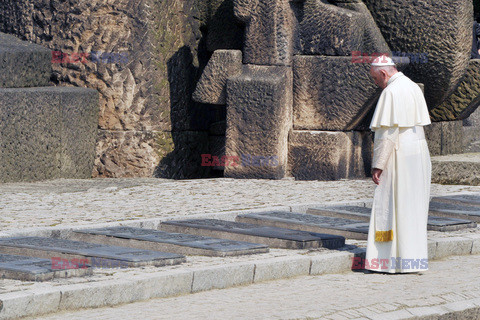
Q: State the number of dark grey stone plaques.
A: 8